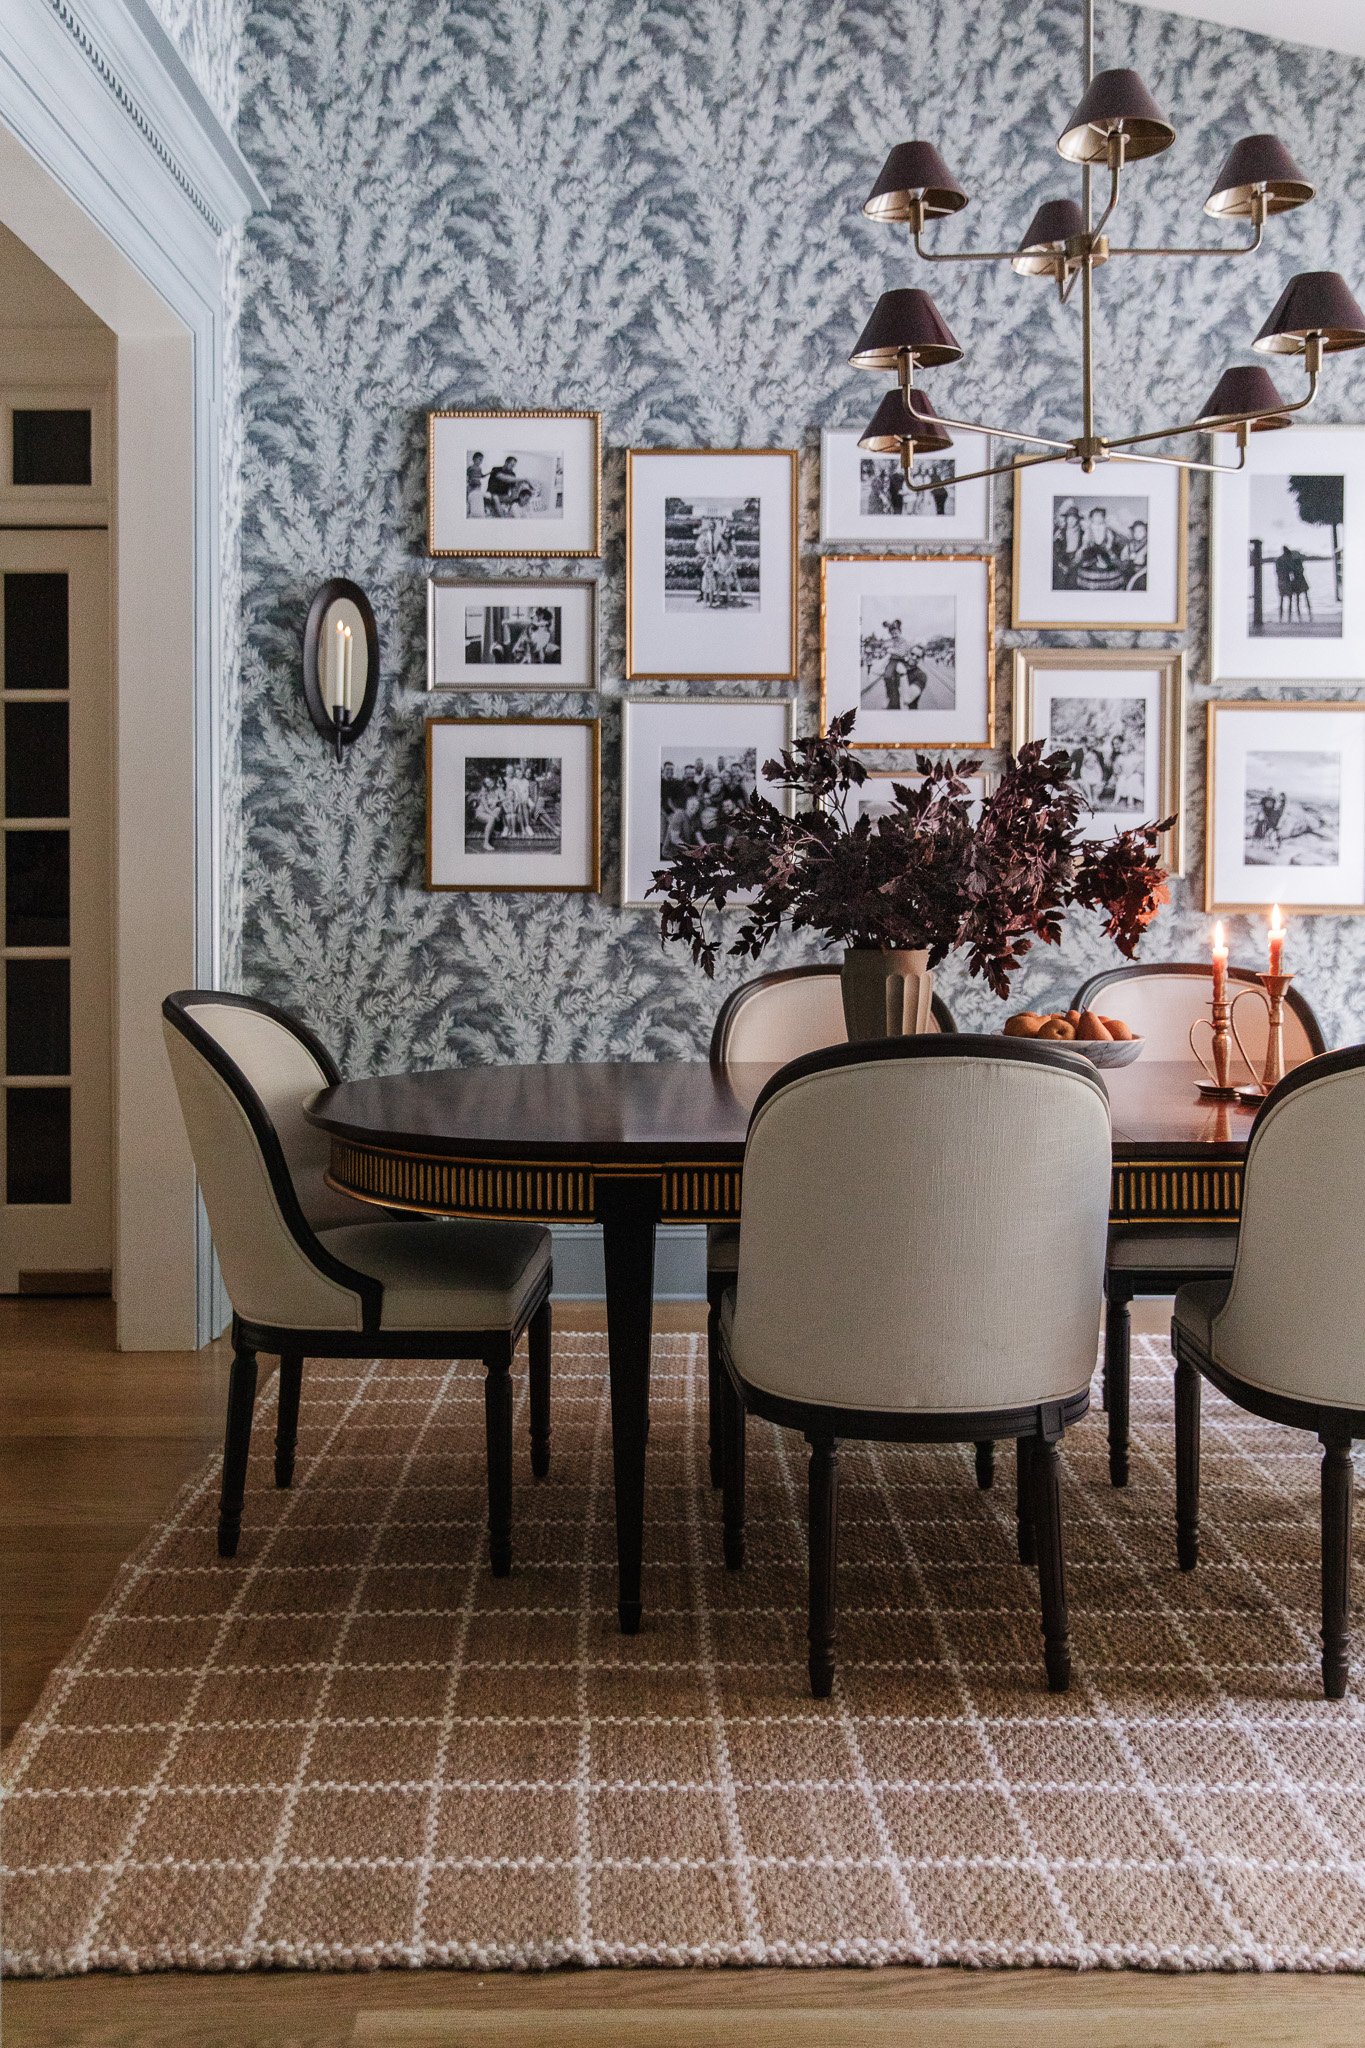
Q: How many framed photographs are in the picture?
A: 12